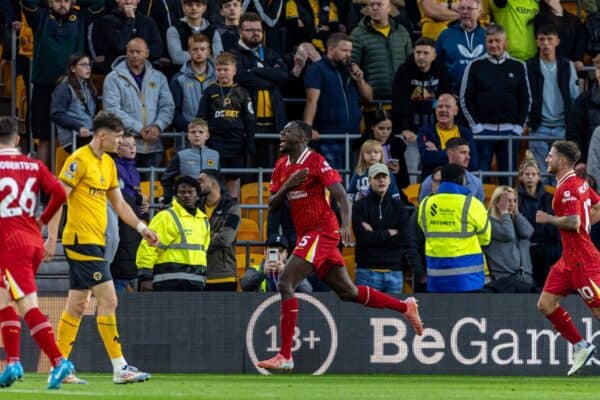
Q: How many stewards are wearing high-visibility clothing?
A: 2